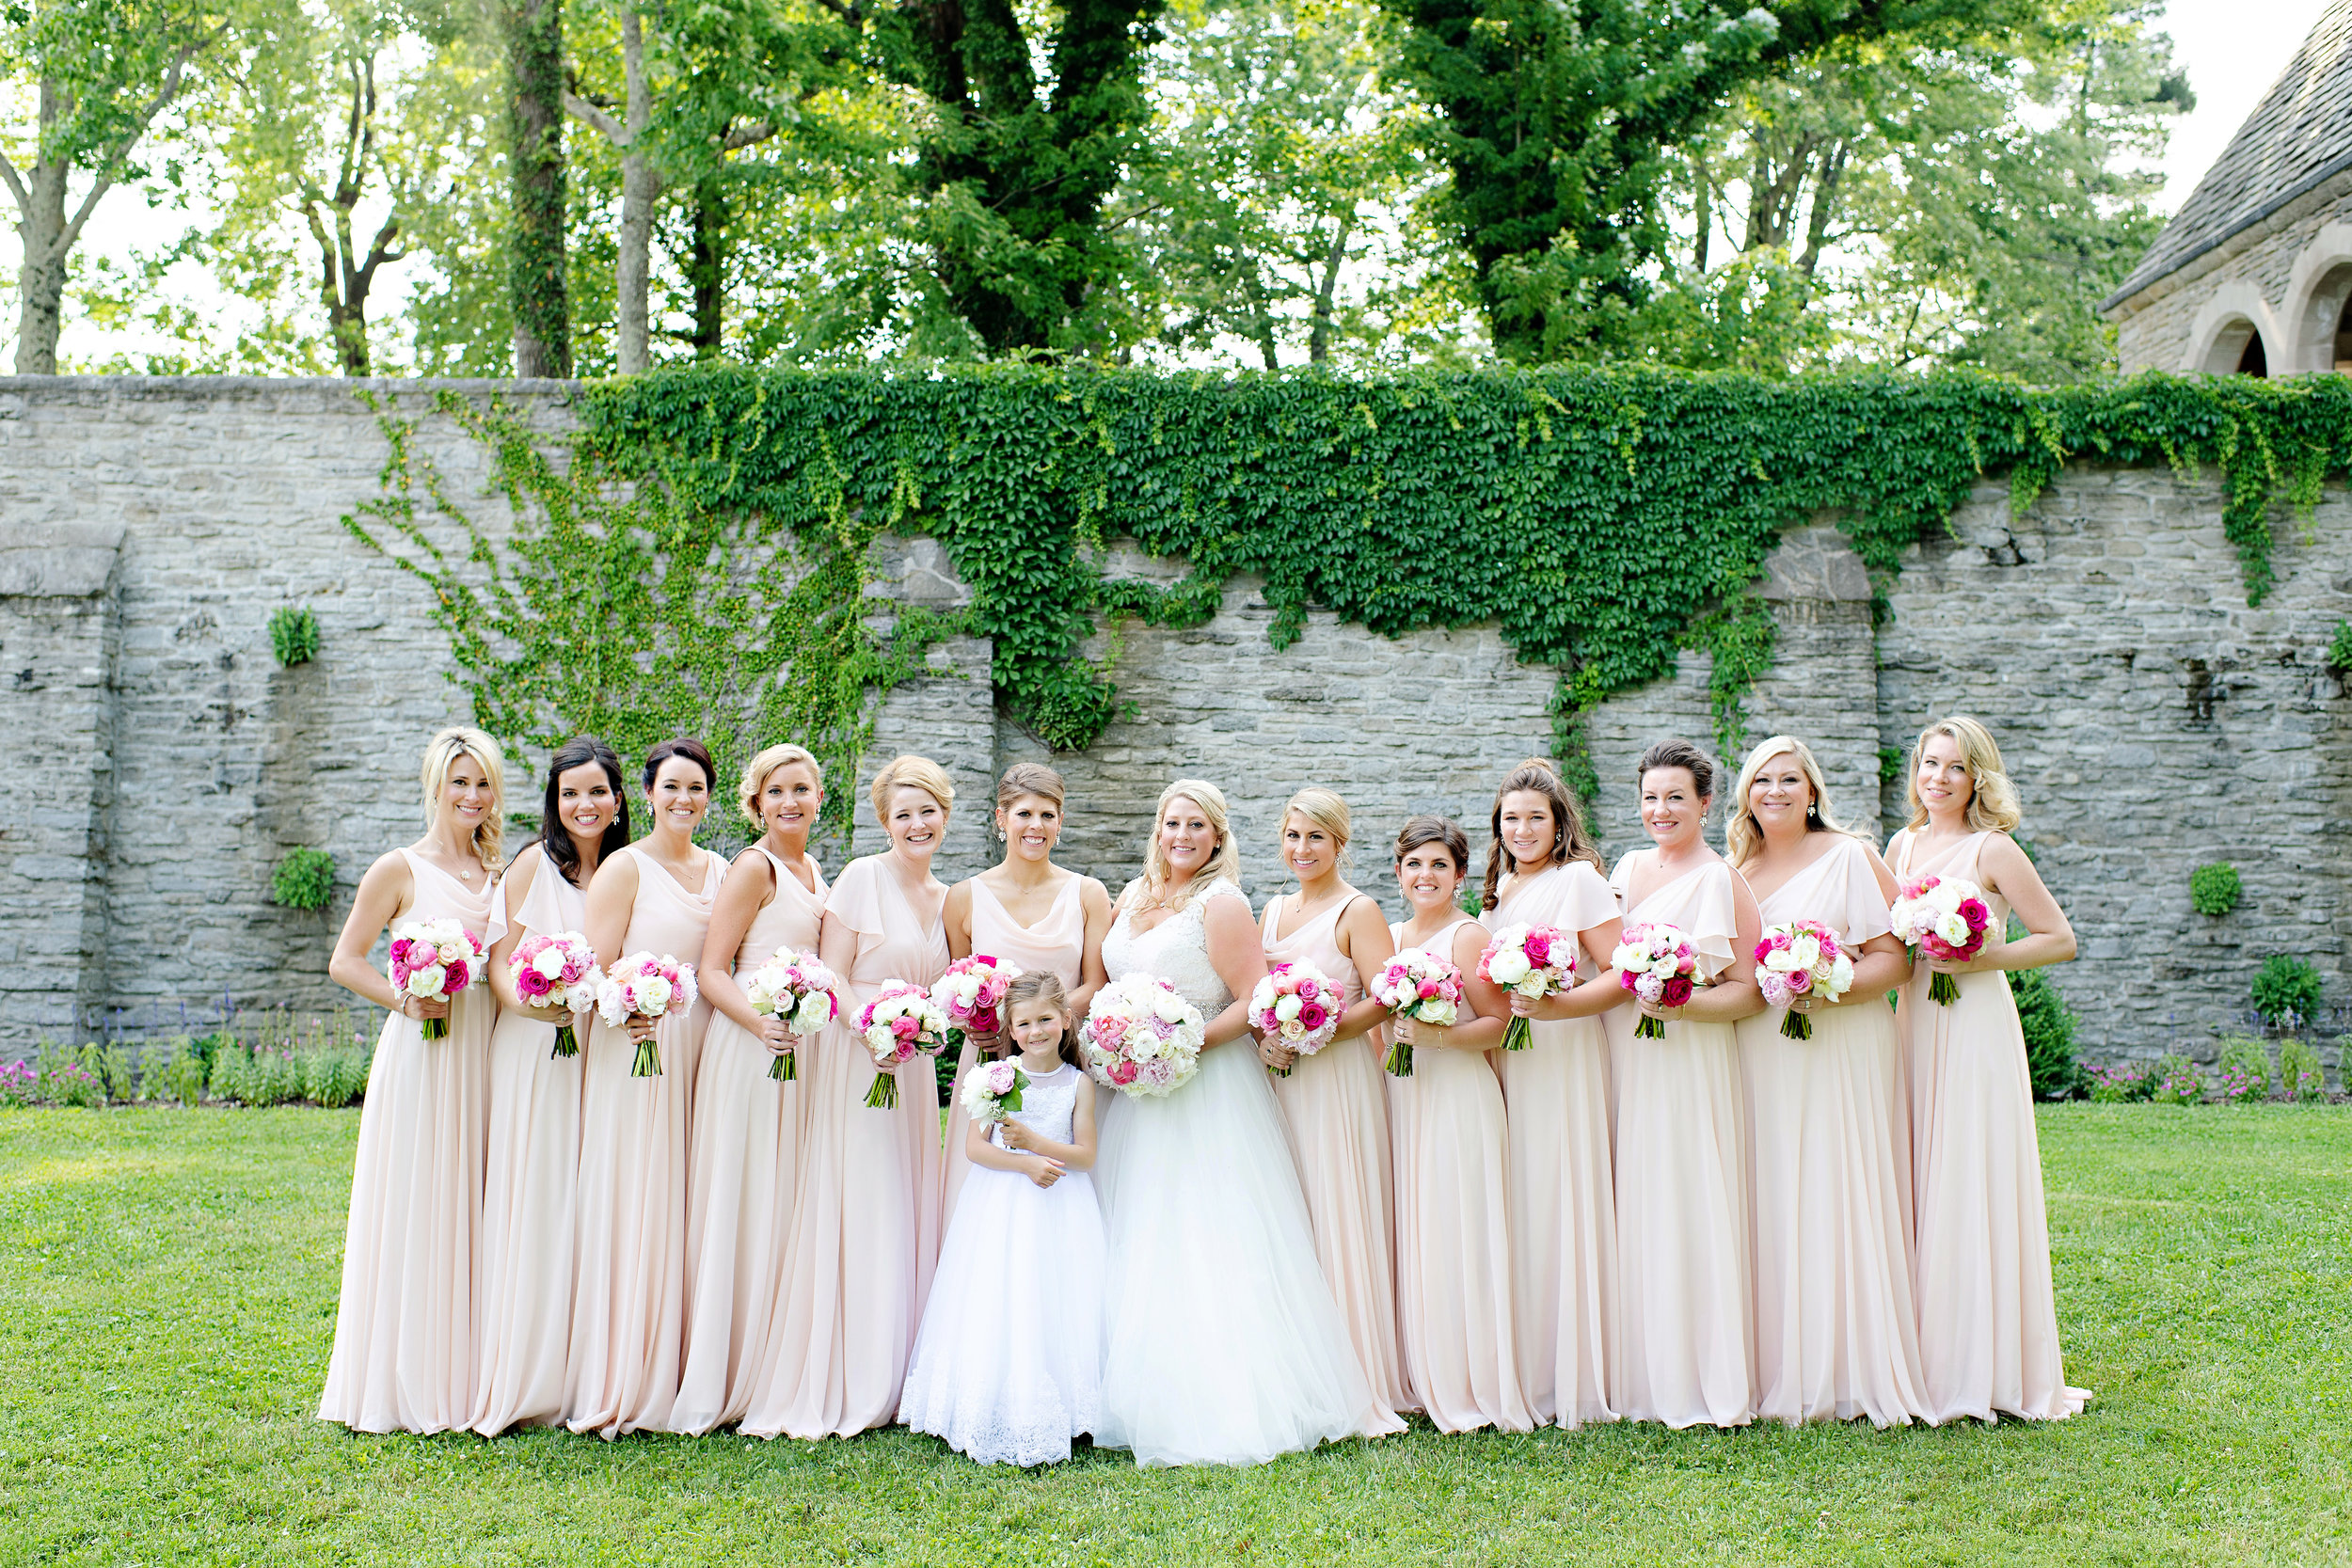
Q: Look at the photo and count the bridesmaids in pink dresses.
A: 12